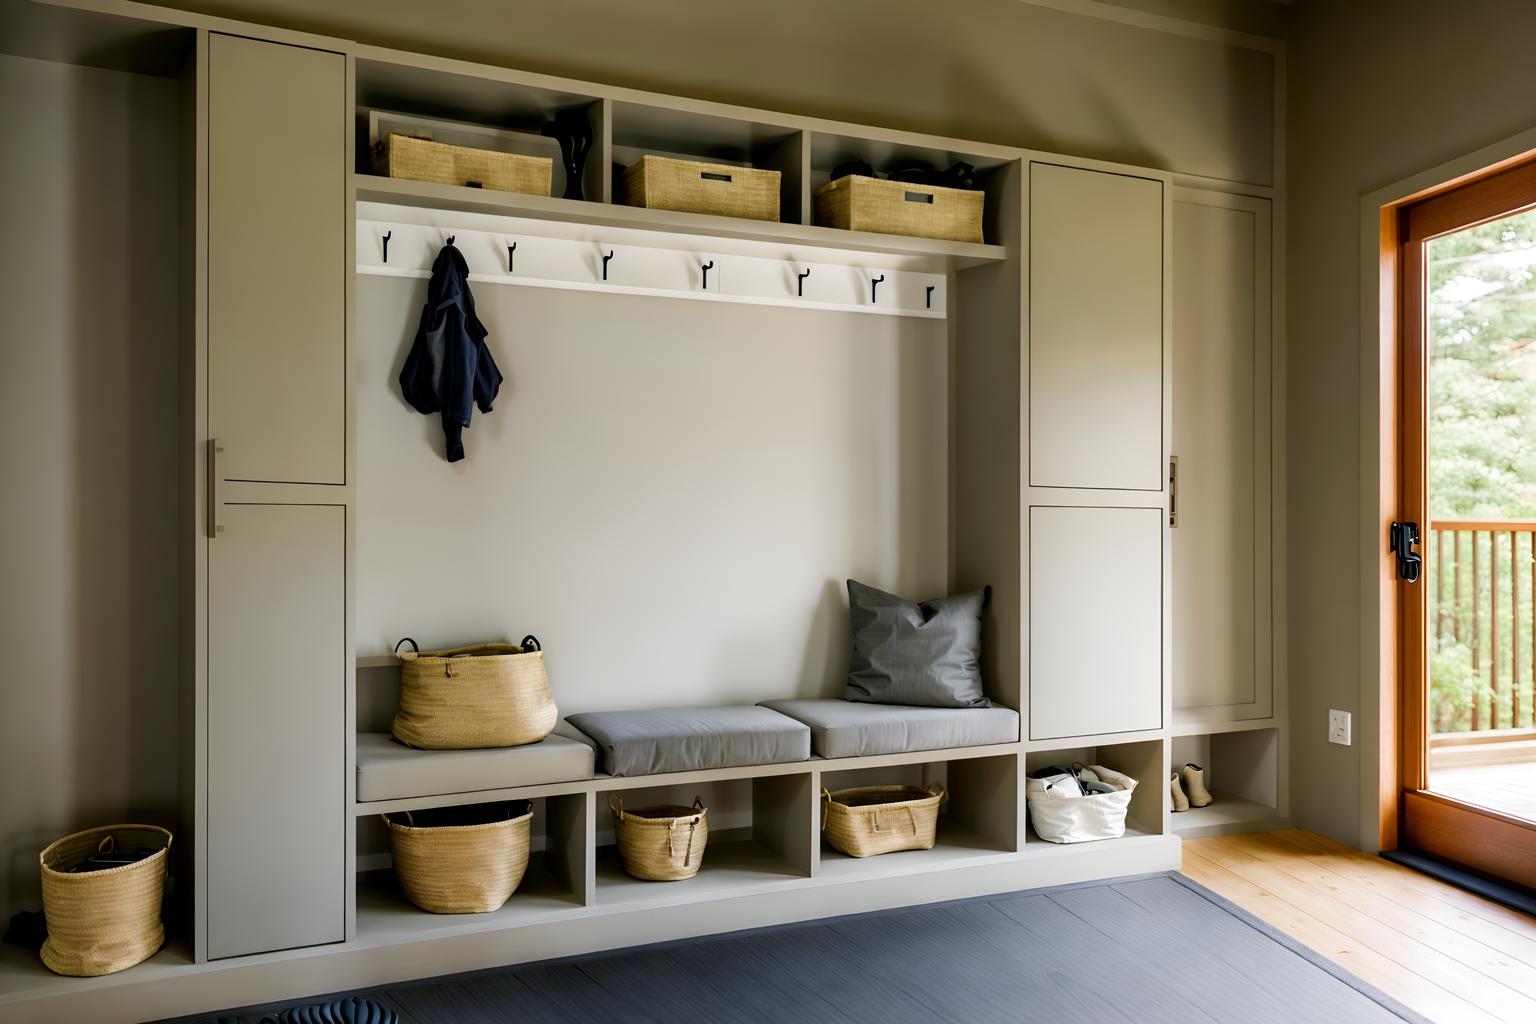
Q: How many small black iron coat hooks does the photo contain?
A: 8